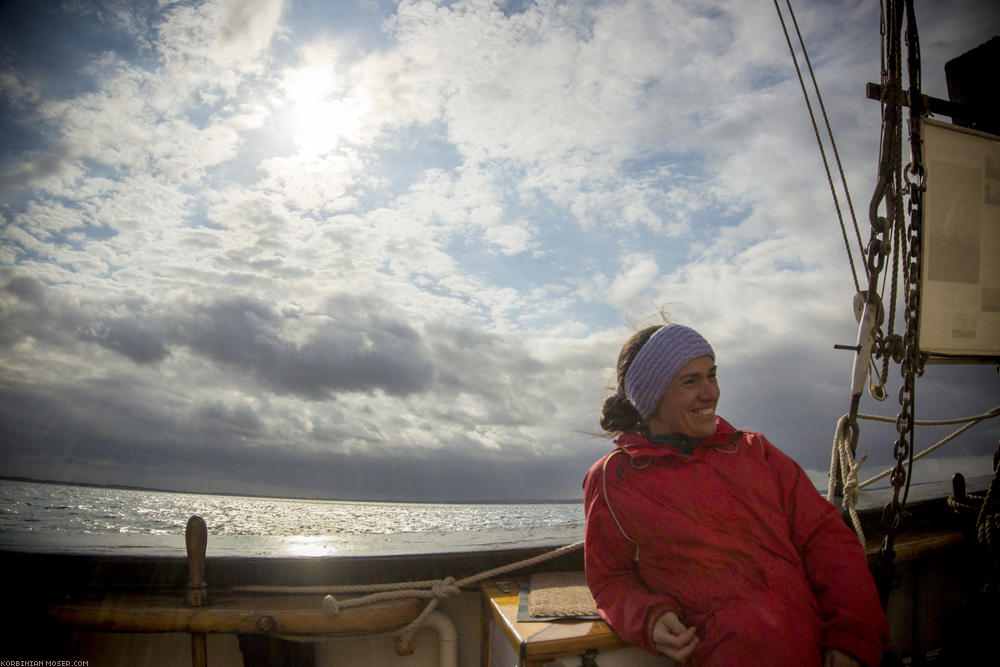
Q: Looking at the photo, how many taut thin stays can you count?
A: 2